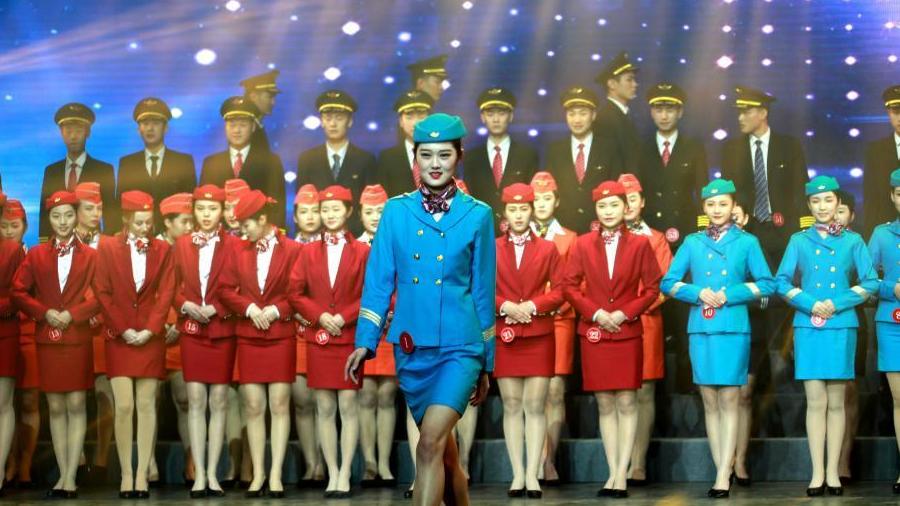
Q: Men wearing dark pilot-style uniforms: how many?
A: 13